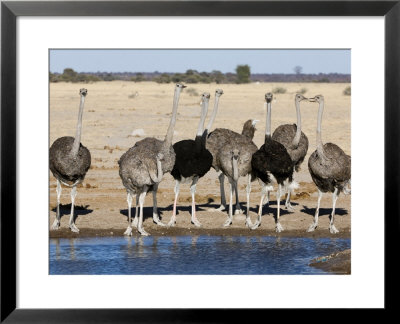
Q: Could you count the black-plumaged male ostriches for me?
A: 2